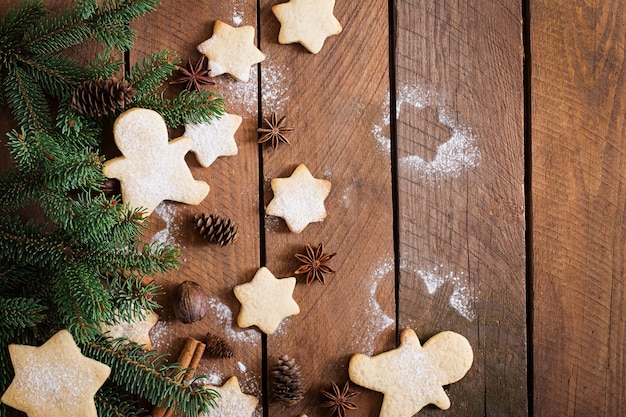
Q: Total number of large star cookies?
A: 1